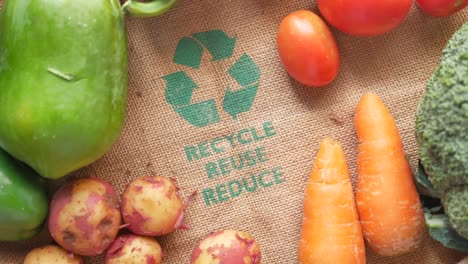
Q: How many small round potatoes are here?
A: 5